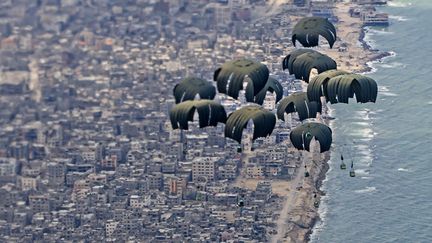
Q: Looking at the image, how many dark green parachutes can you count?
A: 11